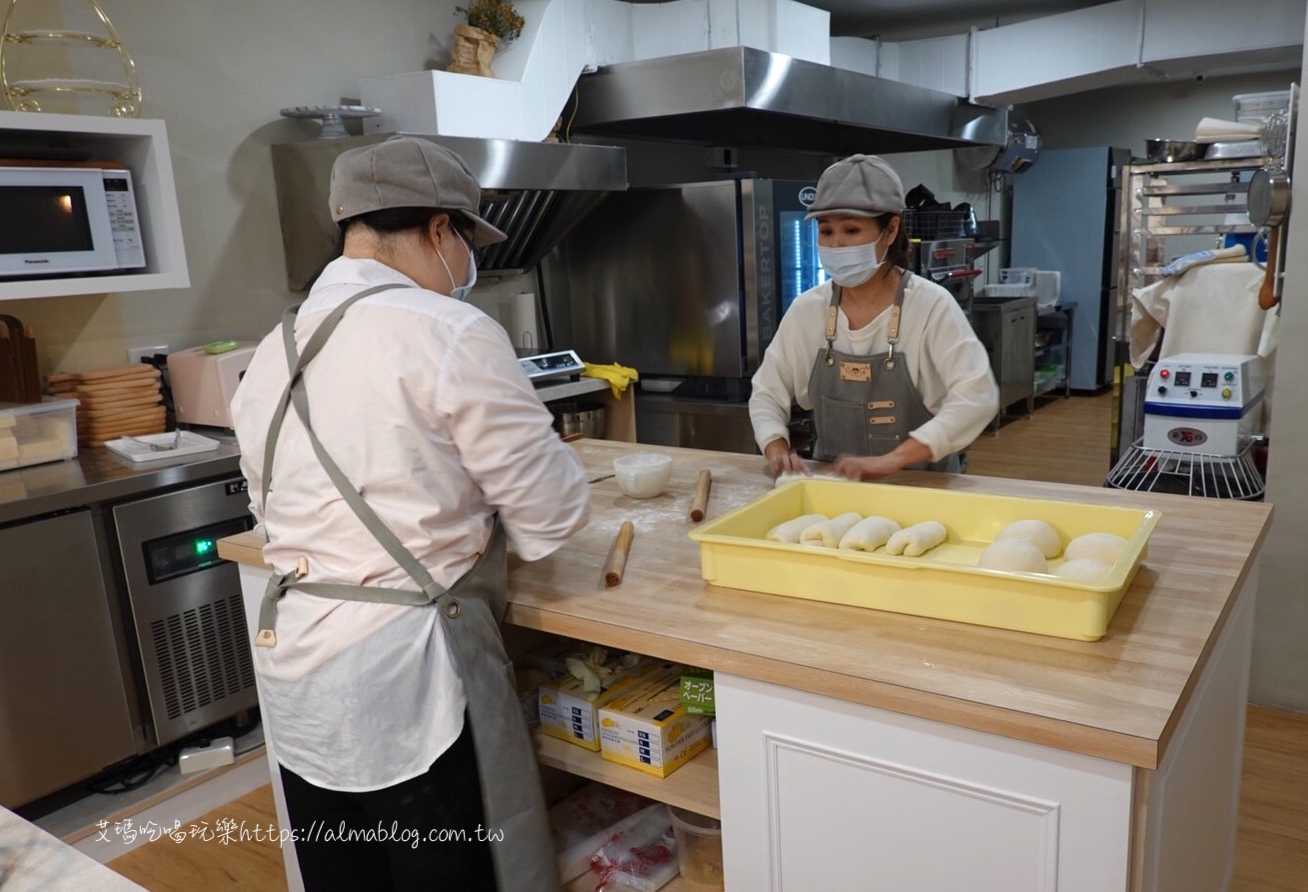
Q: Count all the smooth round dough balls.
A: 4